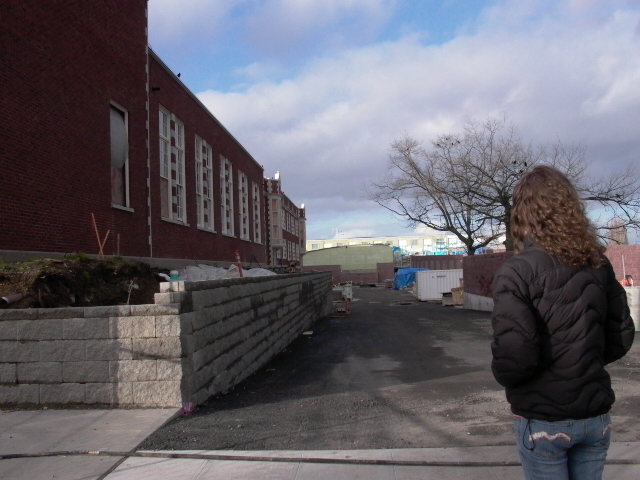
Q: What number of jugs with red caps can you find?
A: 0